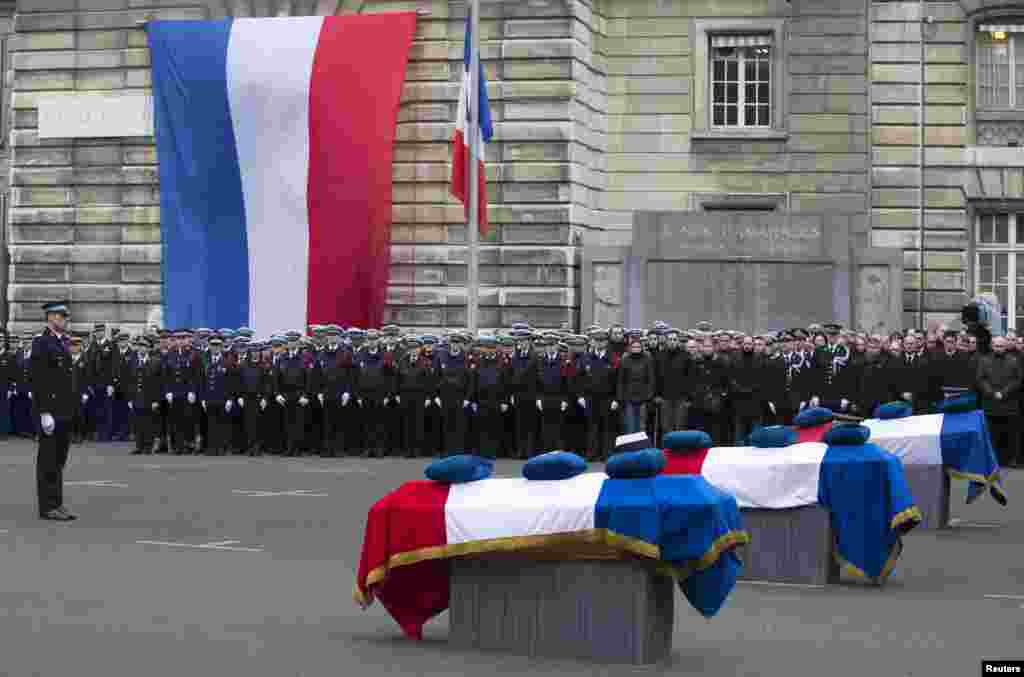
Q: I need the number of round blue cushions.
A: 9